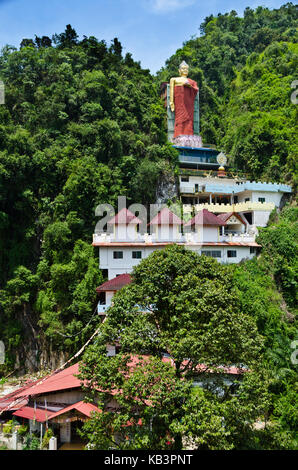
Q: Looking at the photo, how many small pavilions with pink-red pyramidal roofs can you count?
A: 3